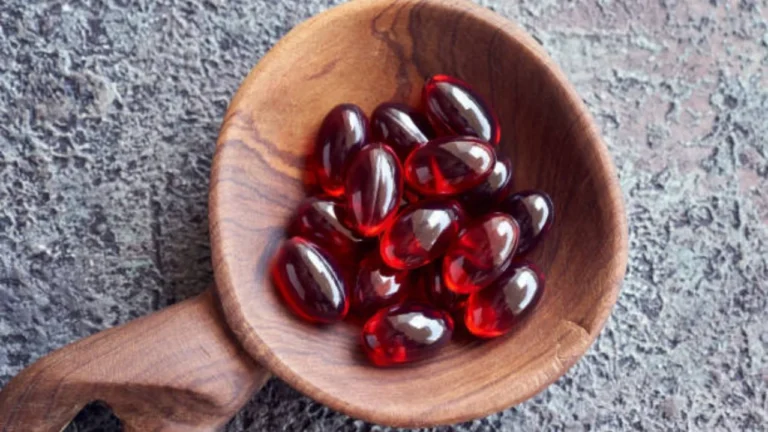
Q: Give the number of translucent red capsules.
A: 15